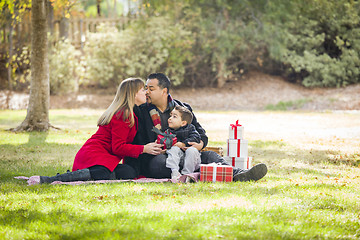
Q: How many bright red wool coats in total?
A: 1